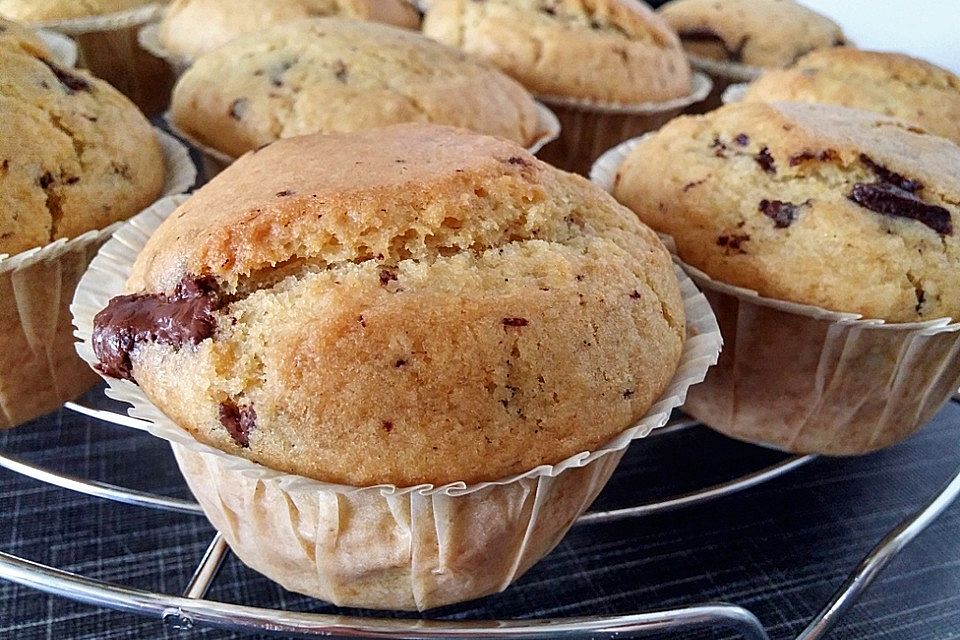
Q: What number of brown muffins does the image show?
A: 9